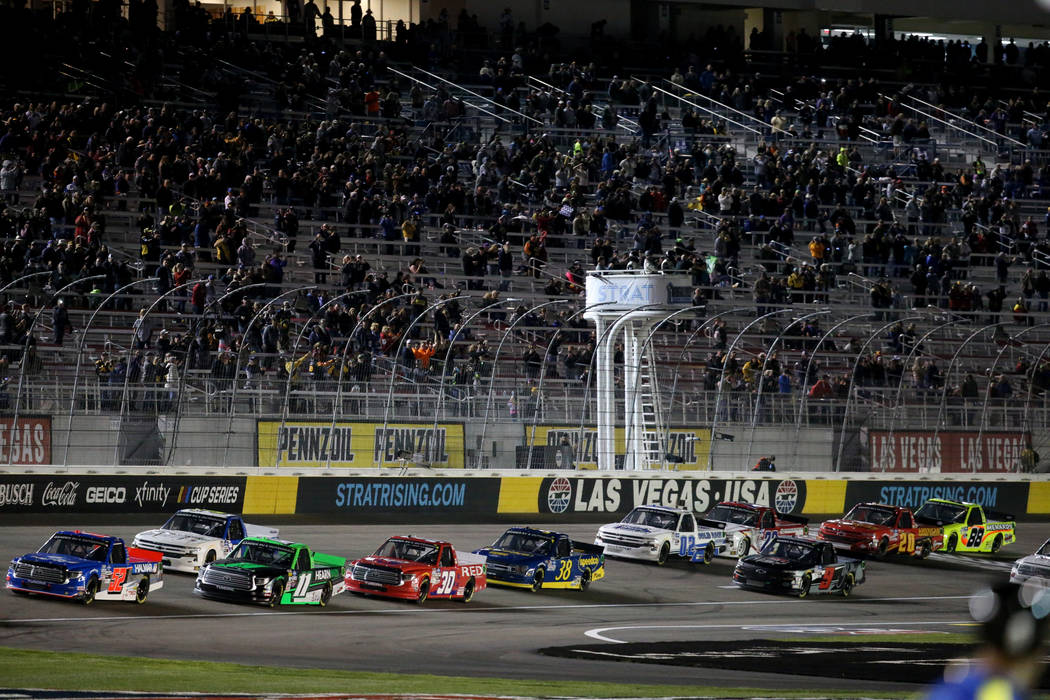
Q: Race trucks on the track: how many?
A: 11